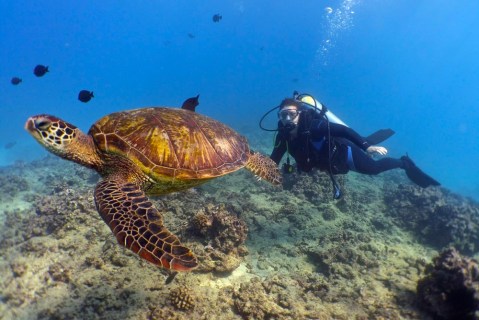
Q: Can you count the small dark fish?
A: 5